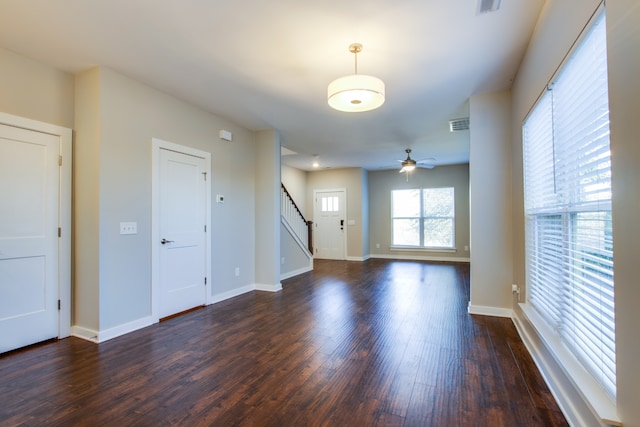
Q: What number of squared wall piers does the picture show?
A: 2